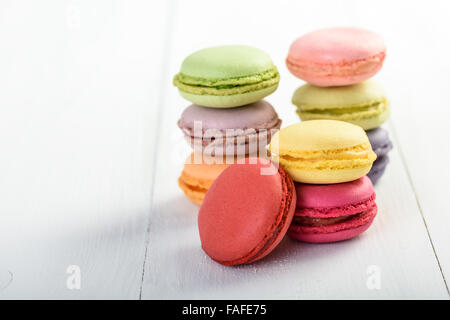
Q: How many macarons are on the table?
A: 9